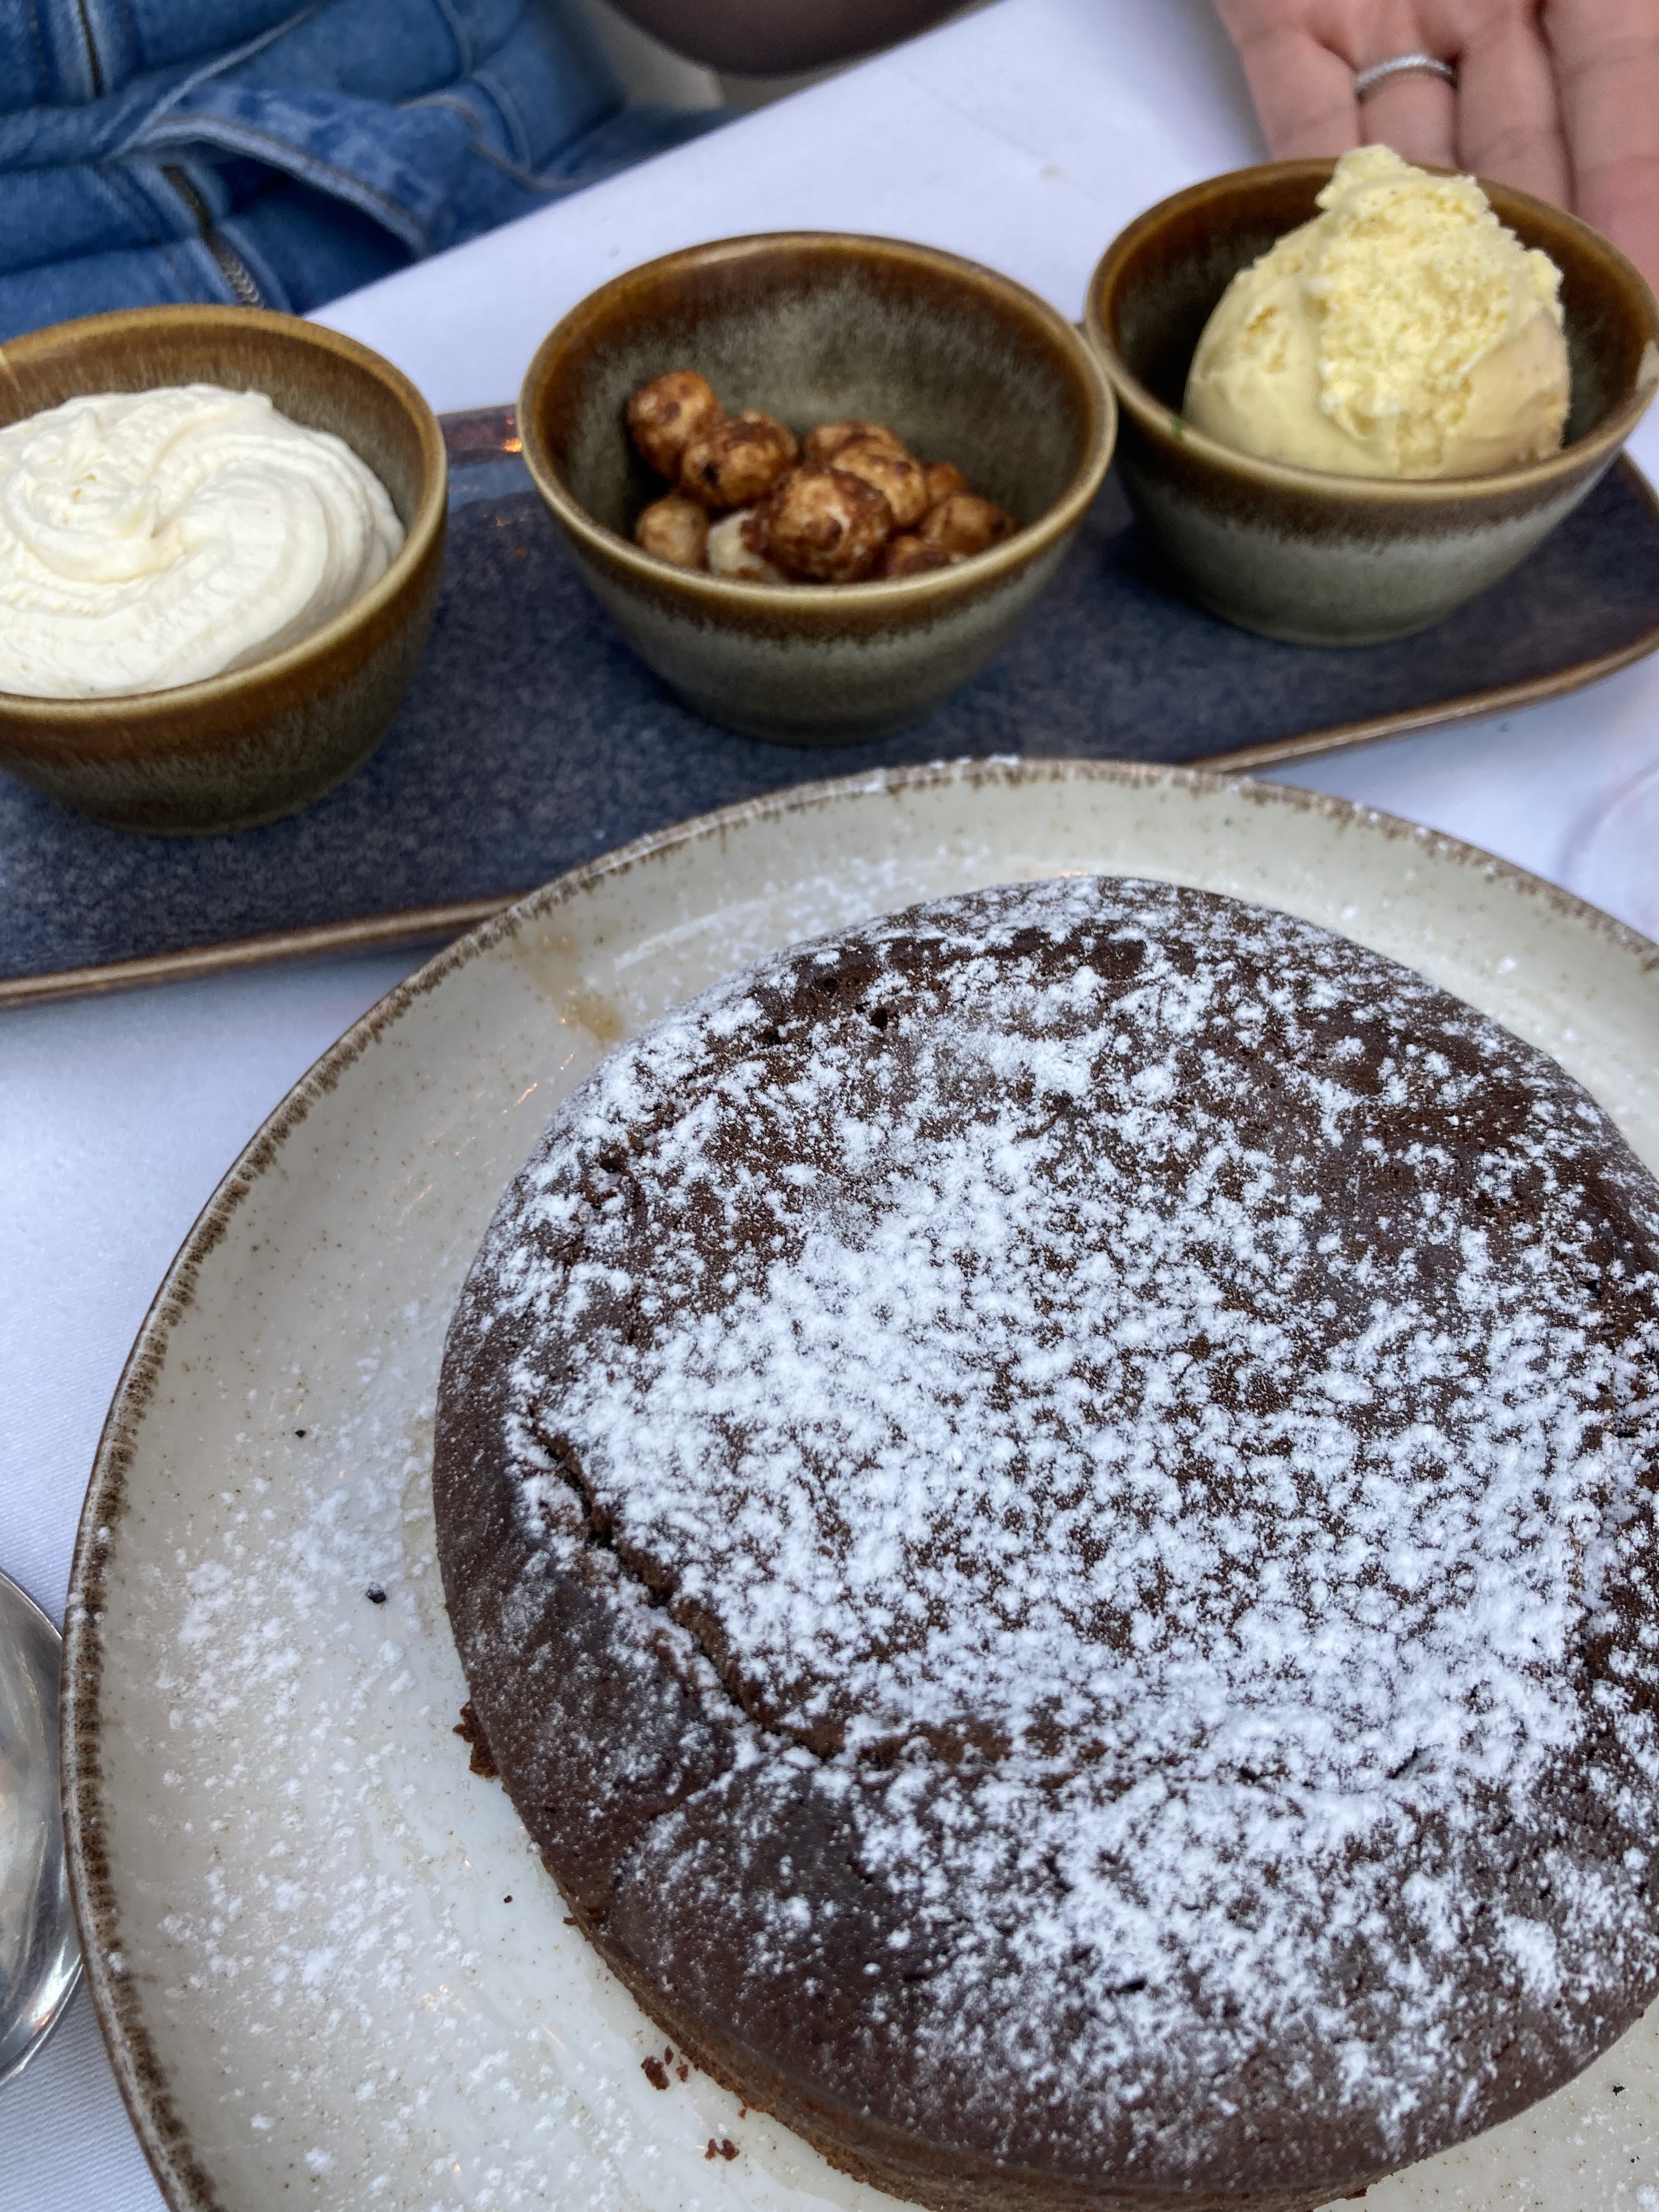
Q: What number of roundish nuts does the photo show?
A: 10